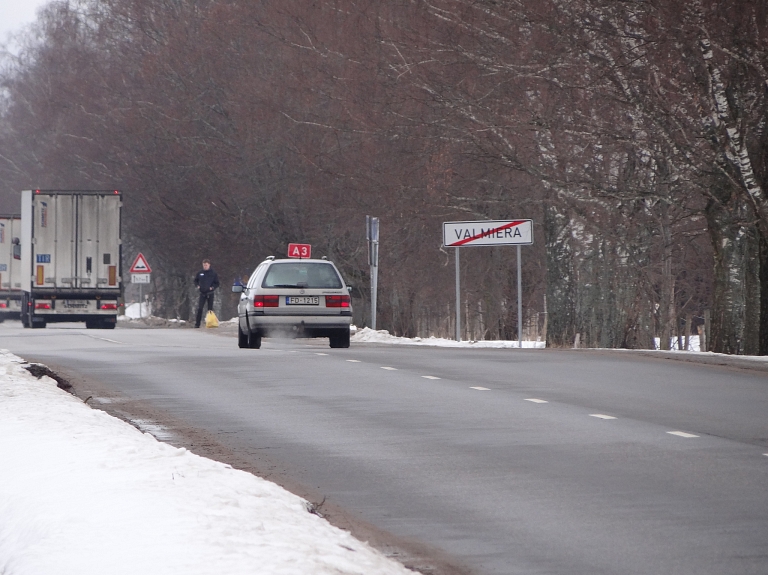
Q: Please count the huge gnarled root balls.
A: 0